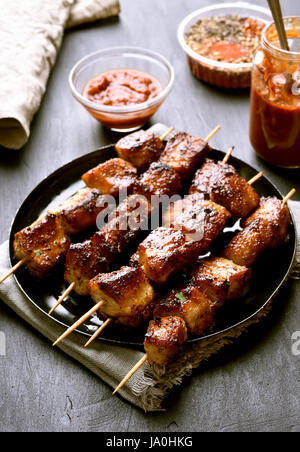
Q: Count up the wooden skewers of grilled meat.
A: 5